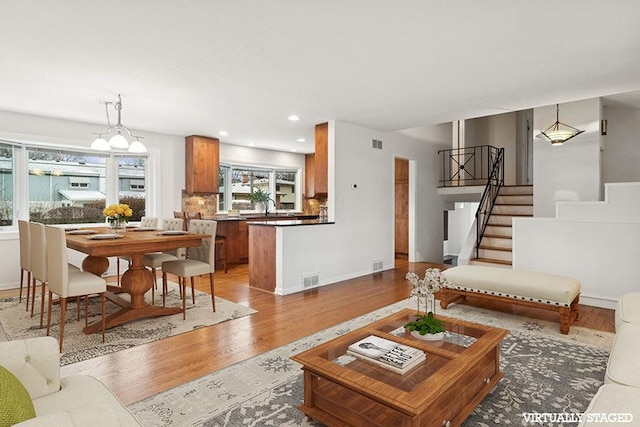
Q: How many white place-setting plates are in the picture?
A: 6